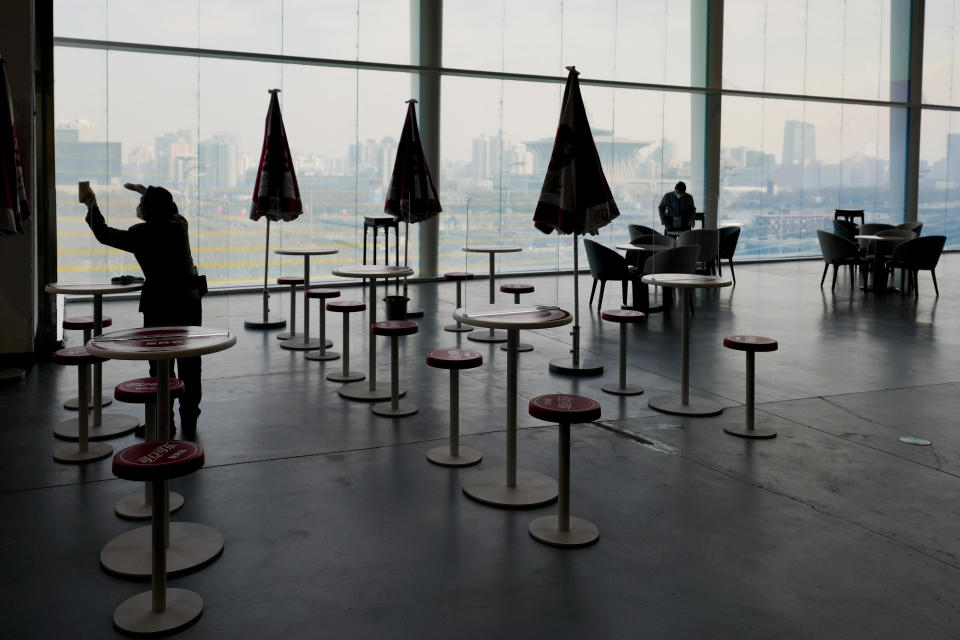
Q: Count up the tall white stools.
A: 7